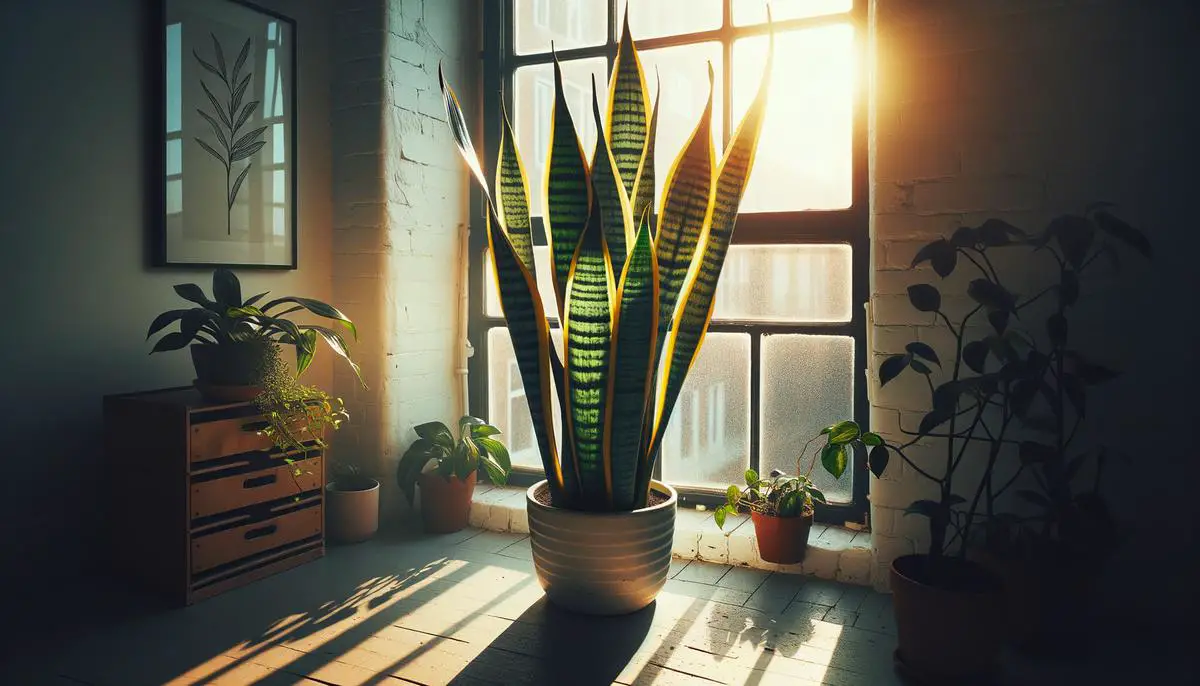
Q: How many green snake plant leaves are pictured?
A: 10